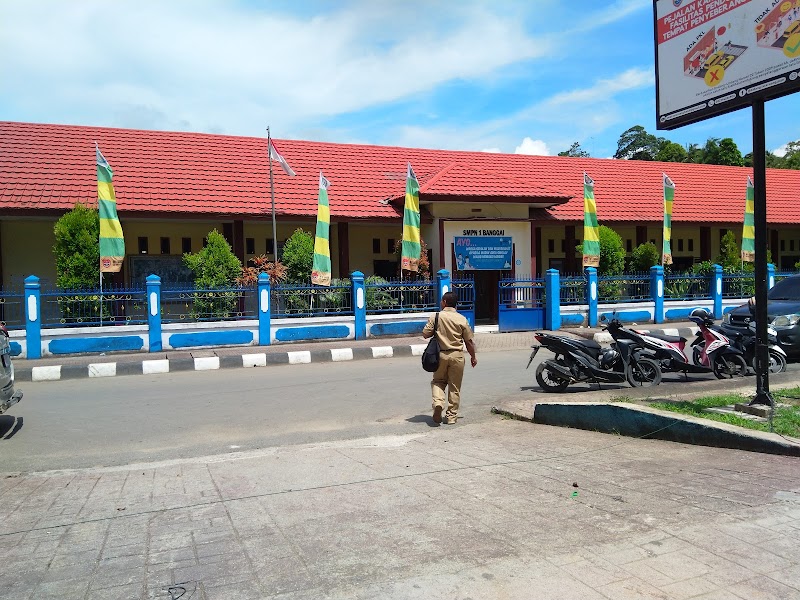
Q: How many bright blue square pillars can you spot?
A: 10